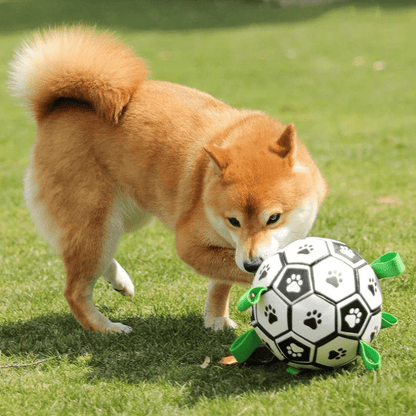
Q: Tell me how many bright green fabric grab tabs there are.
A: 6